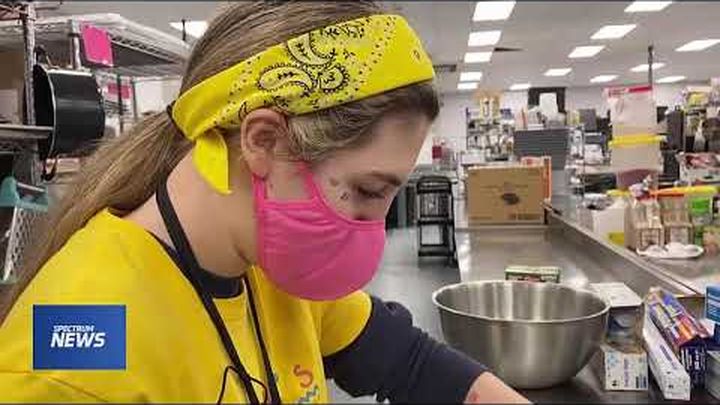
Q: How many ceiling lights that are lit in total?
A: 15